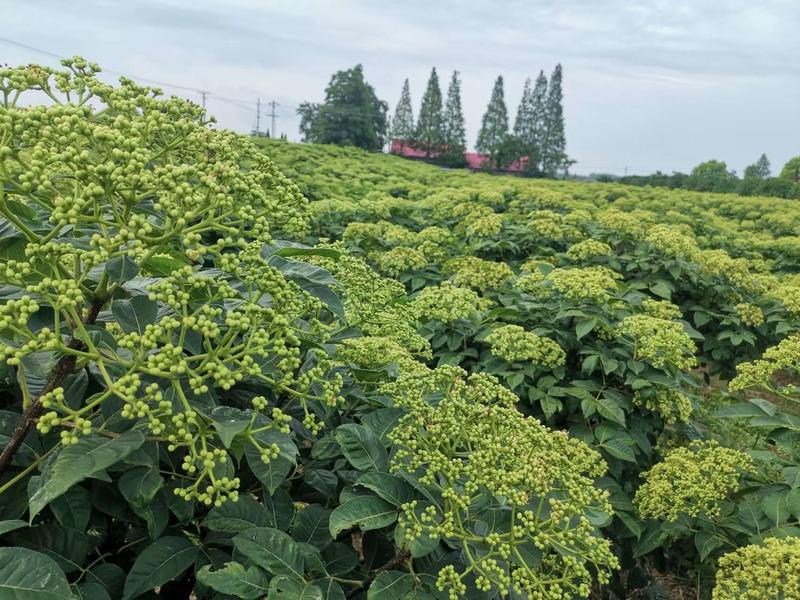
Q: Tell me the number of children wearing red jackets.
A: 0